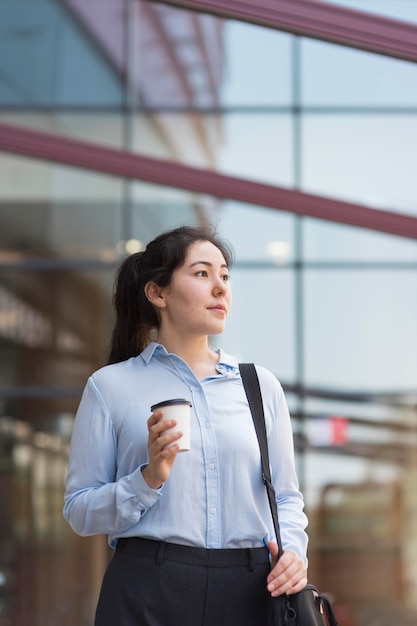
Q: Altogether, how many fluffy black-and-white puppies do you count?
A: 0